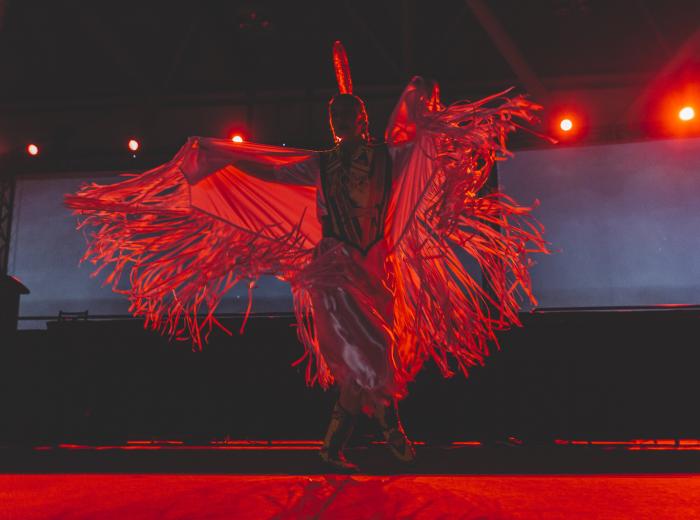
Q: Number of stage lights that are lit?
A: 5